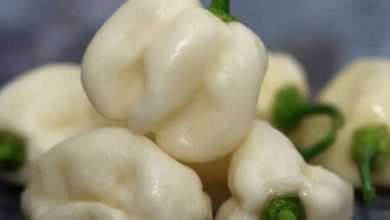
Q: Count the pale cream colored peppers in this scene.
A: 6